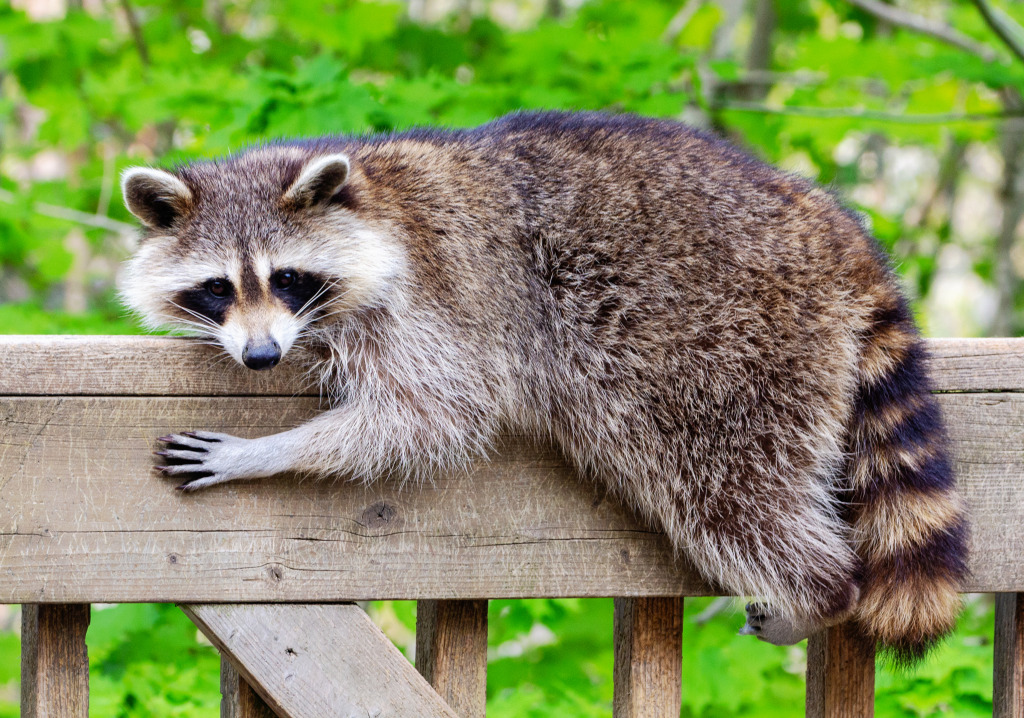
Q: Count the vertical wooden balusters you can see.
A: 6